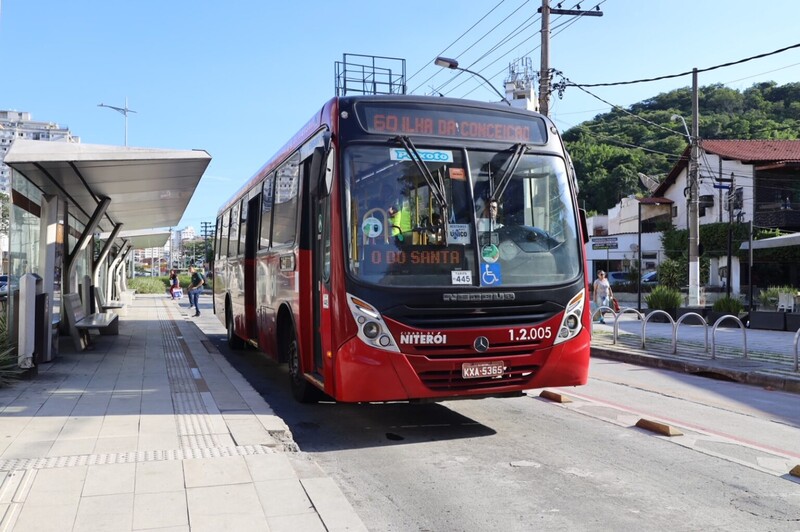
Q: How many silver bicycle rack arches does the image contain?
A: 6